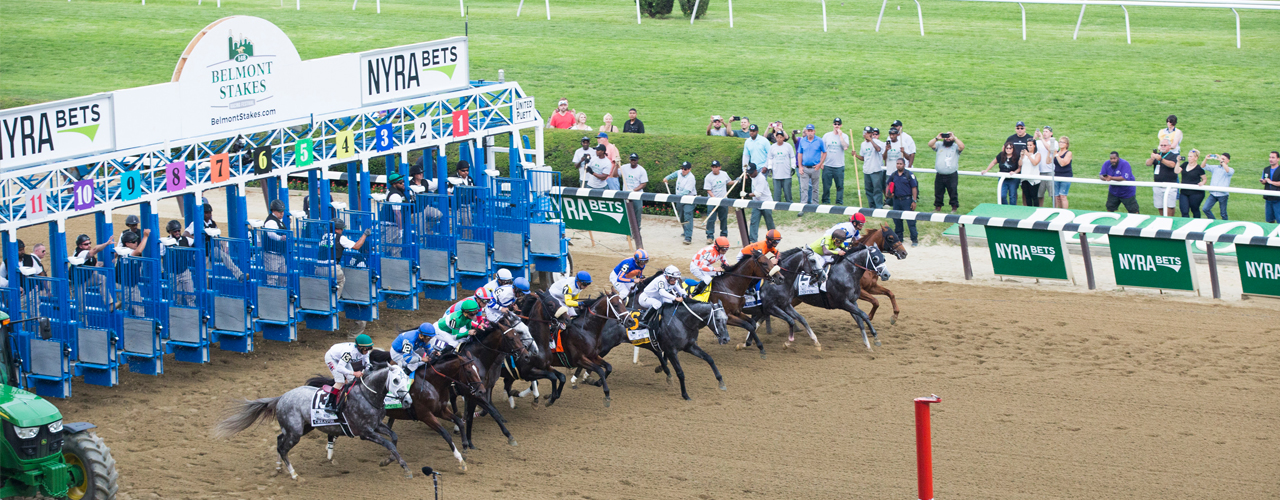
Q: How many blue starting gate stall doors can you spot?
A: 13